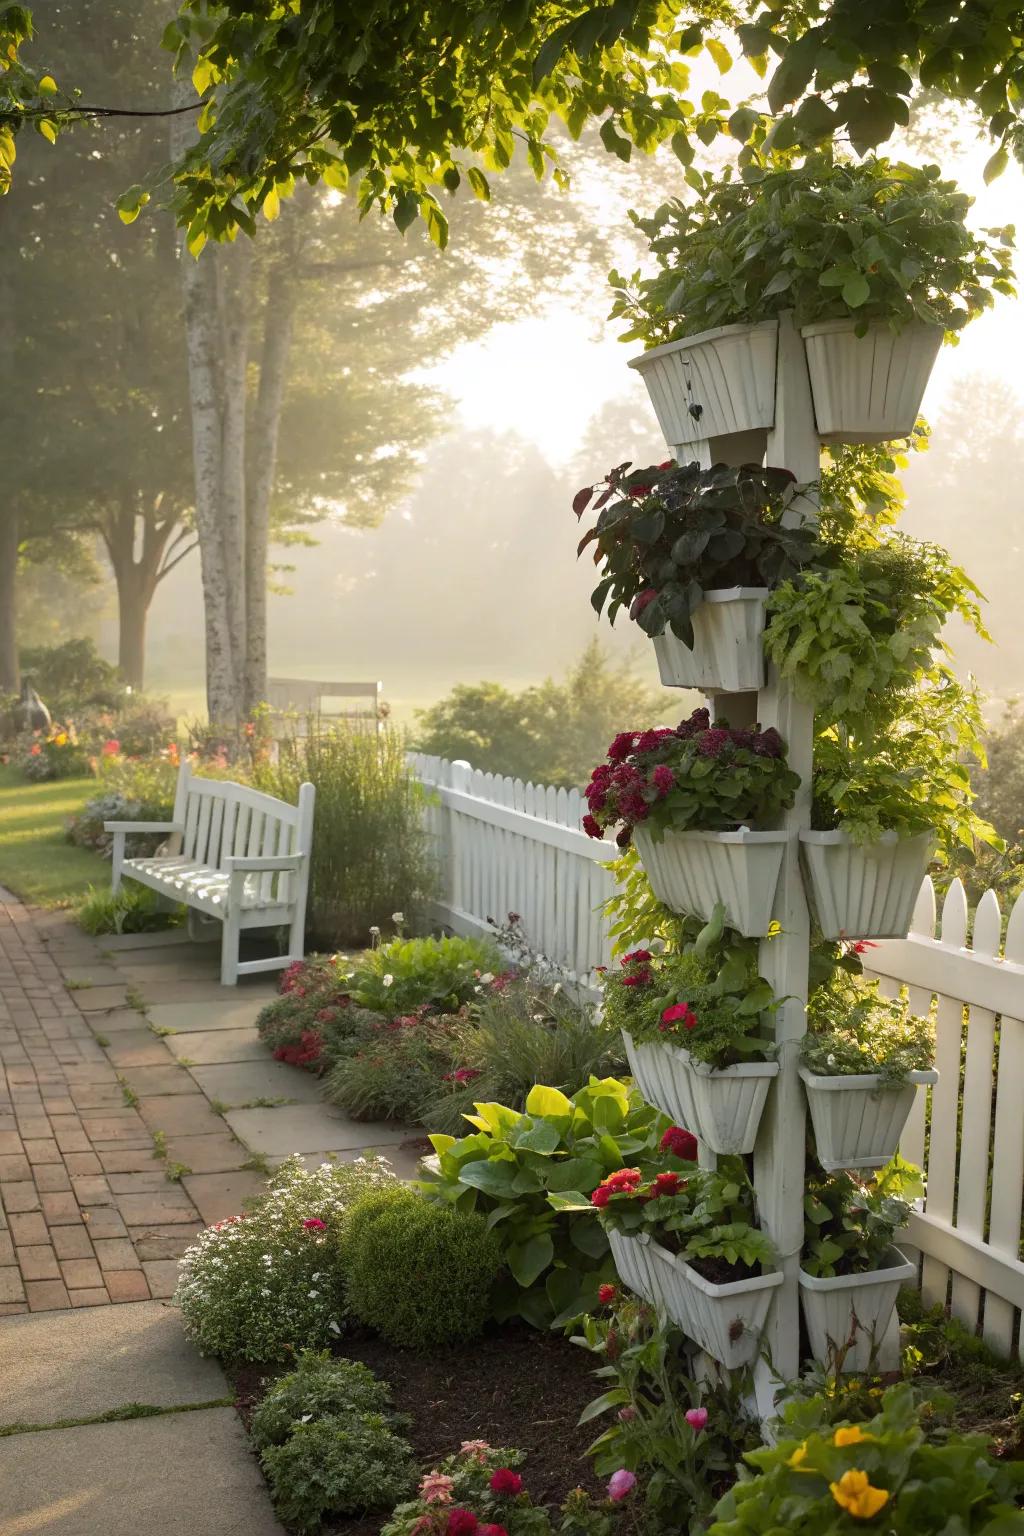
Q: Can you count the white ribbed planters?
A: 9